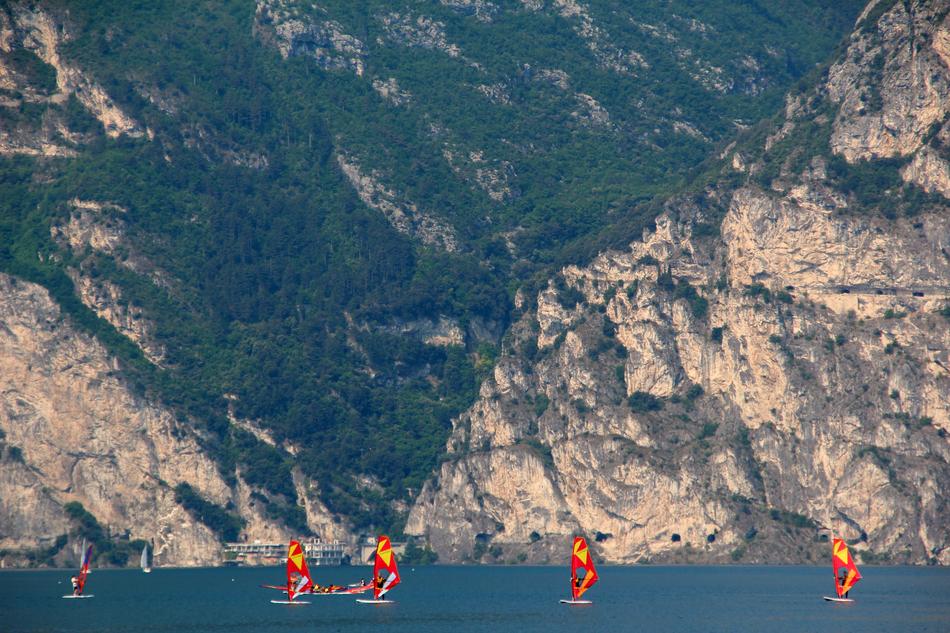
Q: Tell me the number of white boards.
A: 5